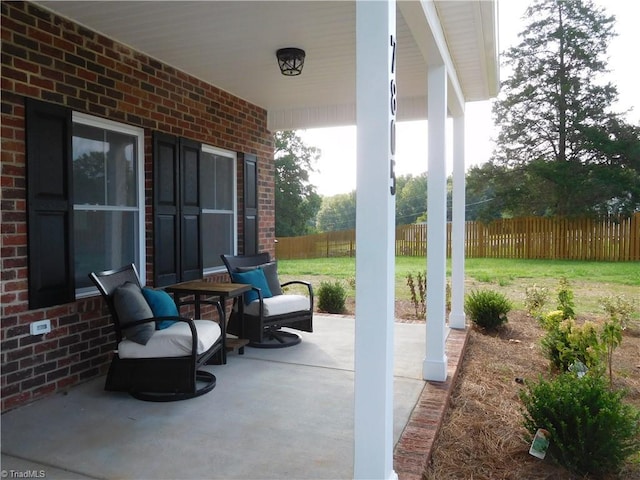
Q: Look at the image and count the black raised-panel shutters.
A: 4